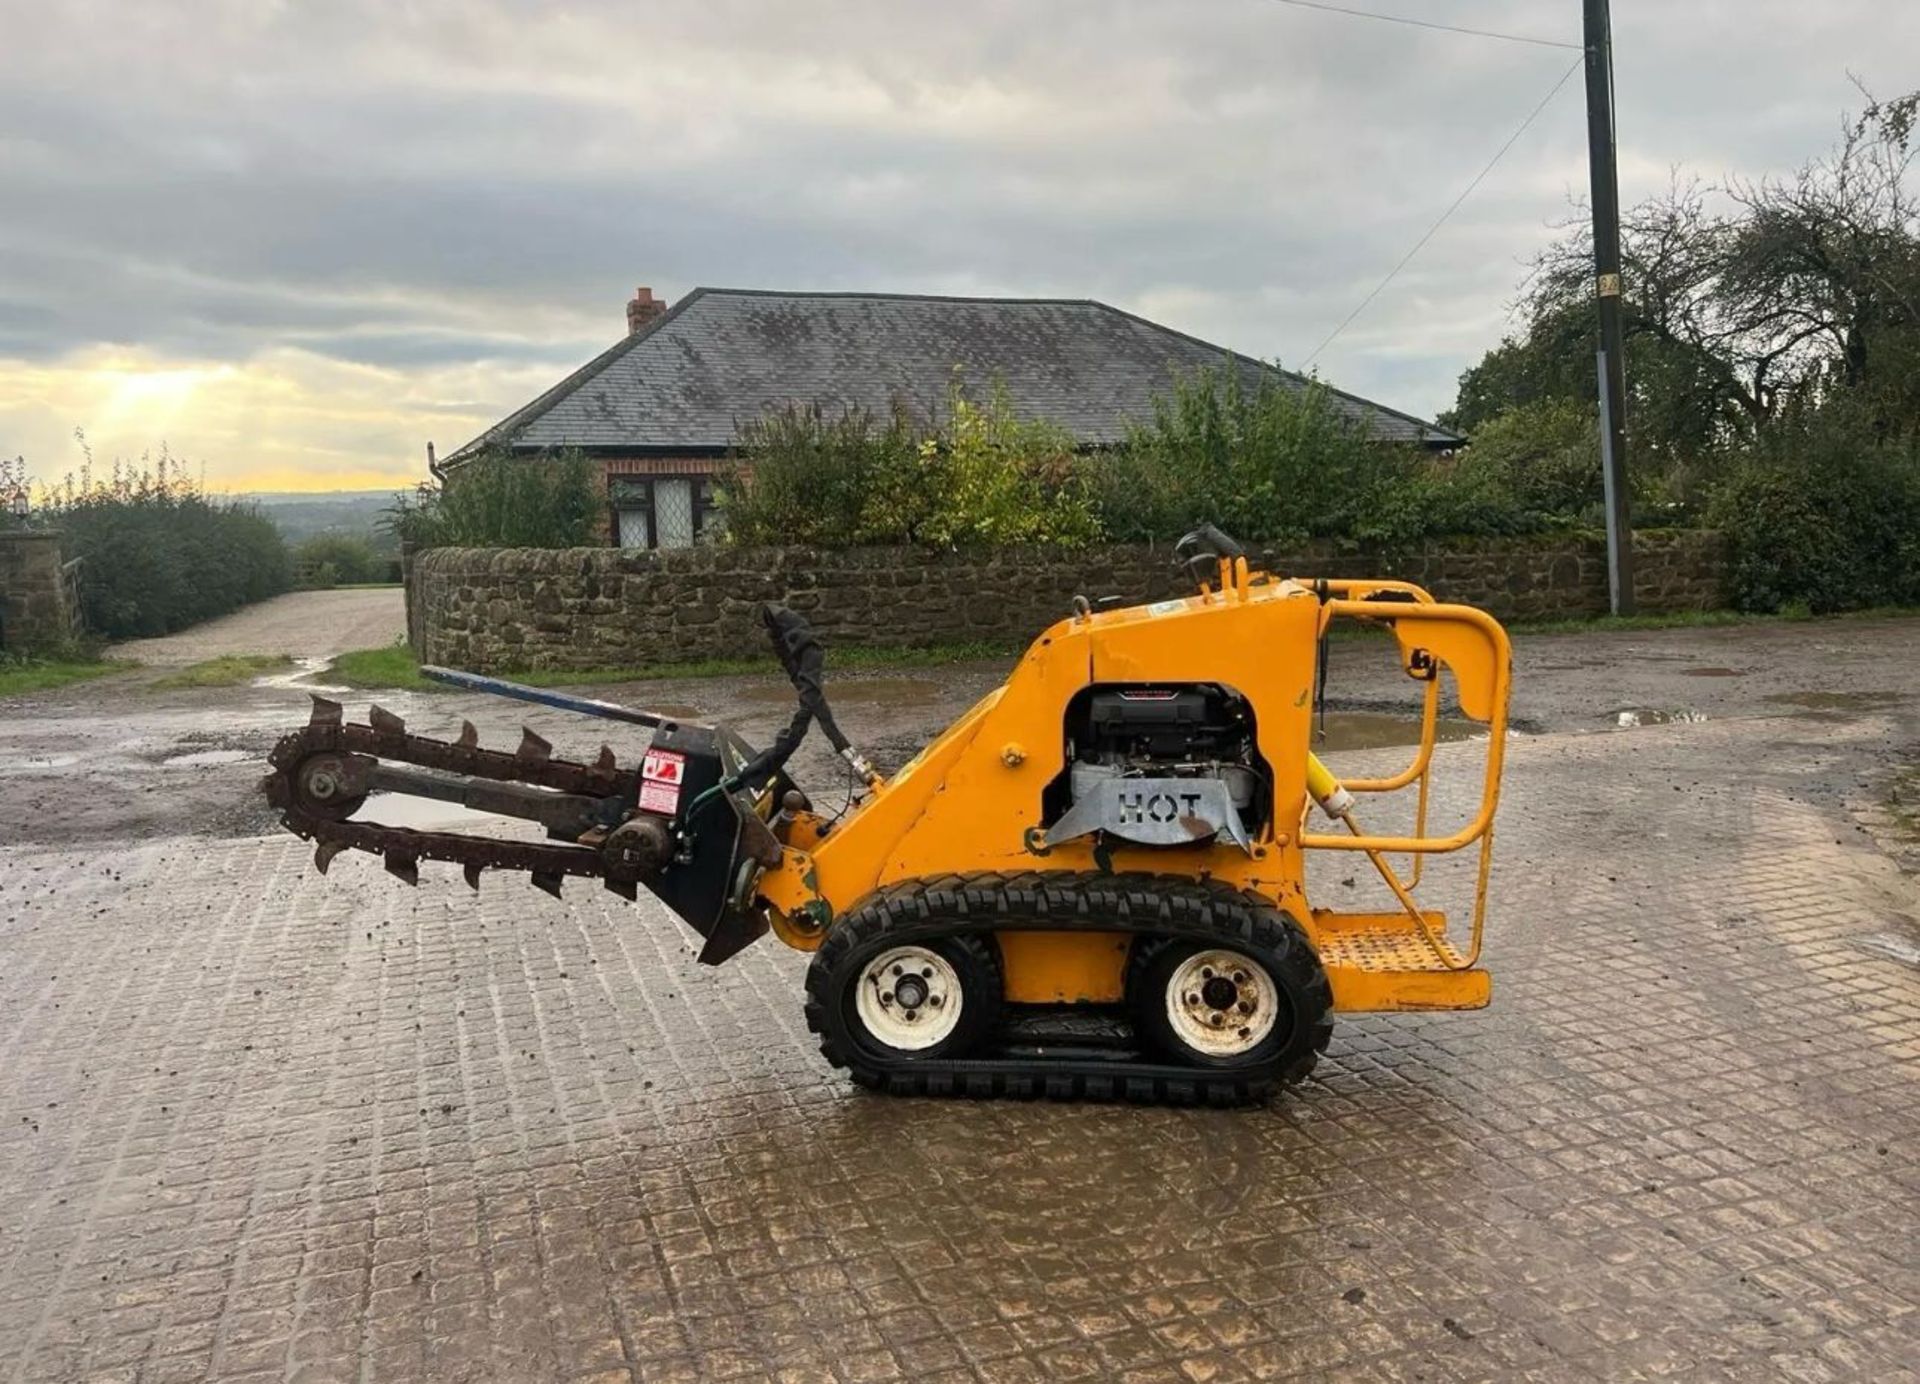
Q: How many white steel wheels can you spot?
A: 2